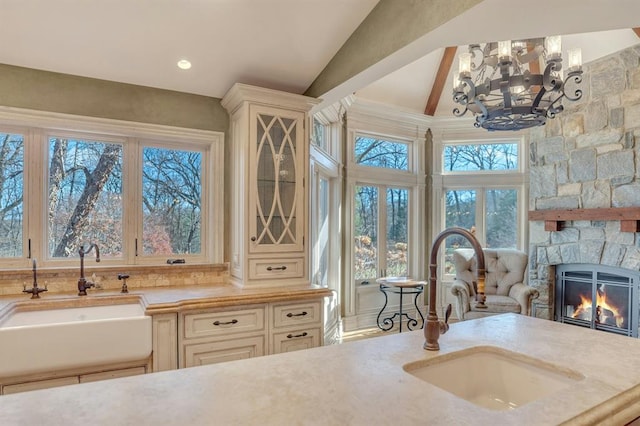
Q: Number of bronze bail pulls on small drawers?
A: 4